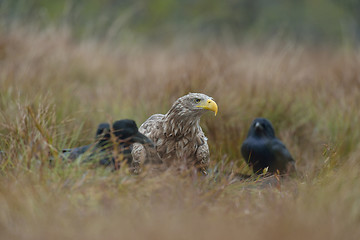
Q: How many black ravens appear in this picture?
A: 3